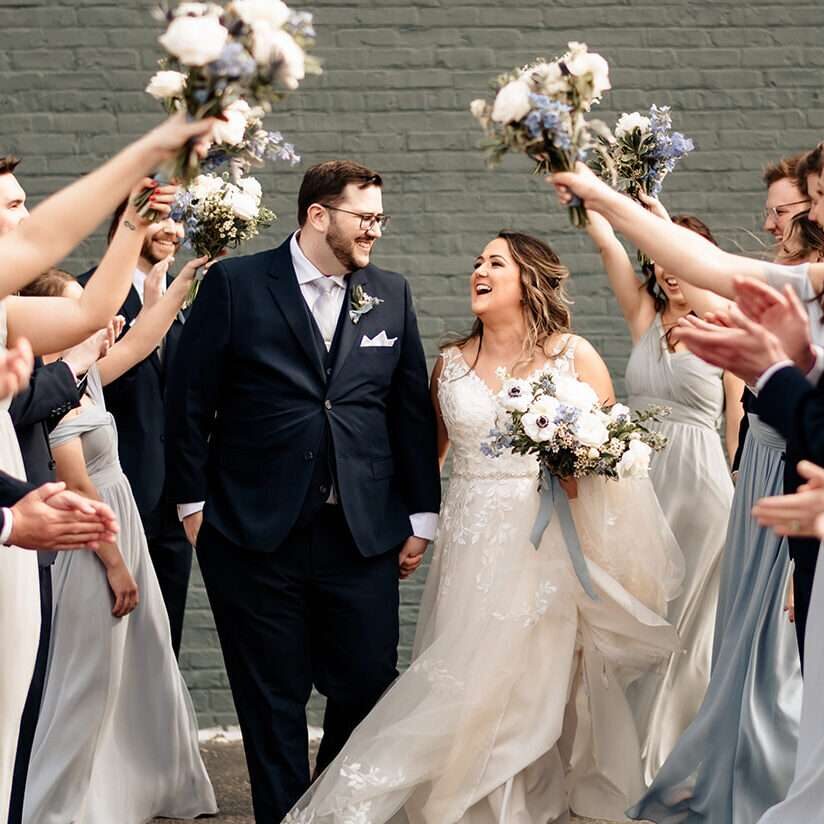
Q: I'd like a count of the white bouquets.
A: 6